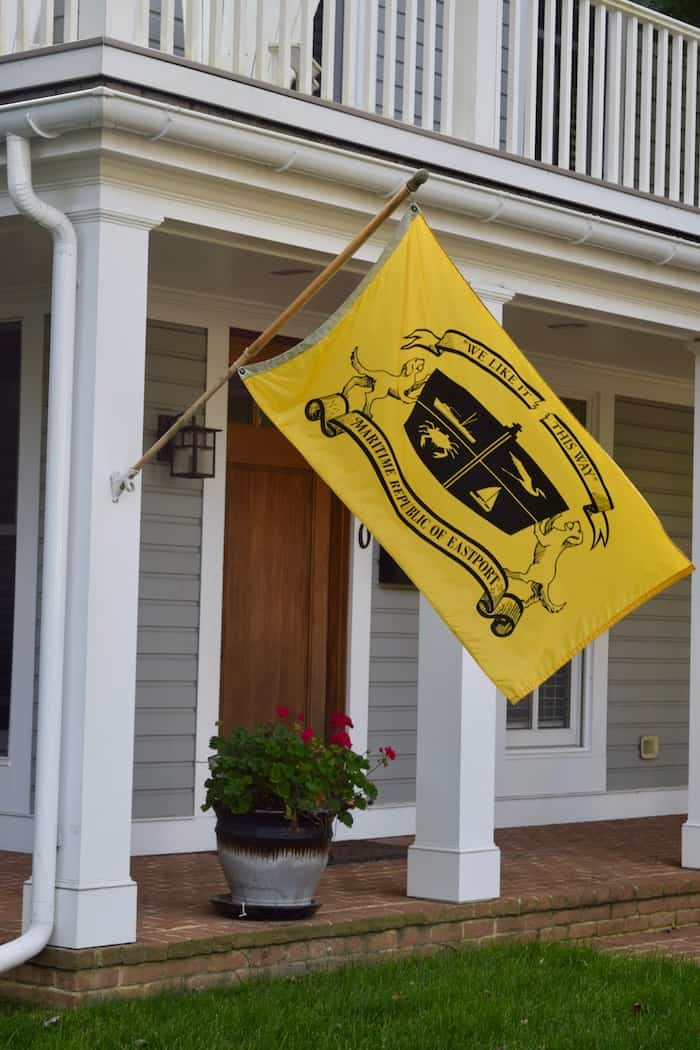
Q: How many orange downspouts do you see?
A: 0